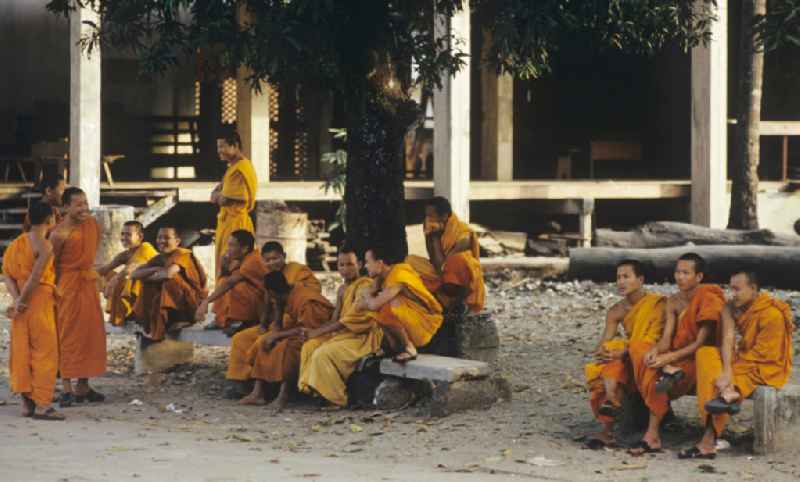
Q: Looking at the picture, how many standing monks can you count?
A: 4